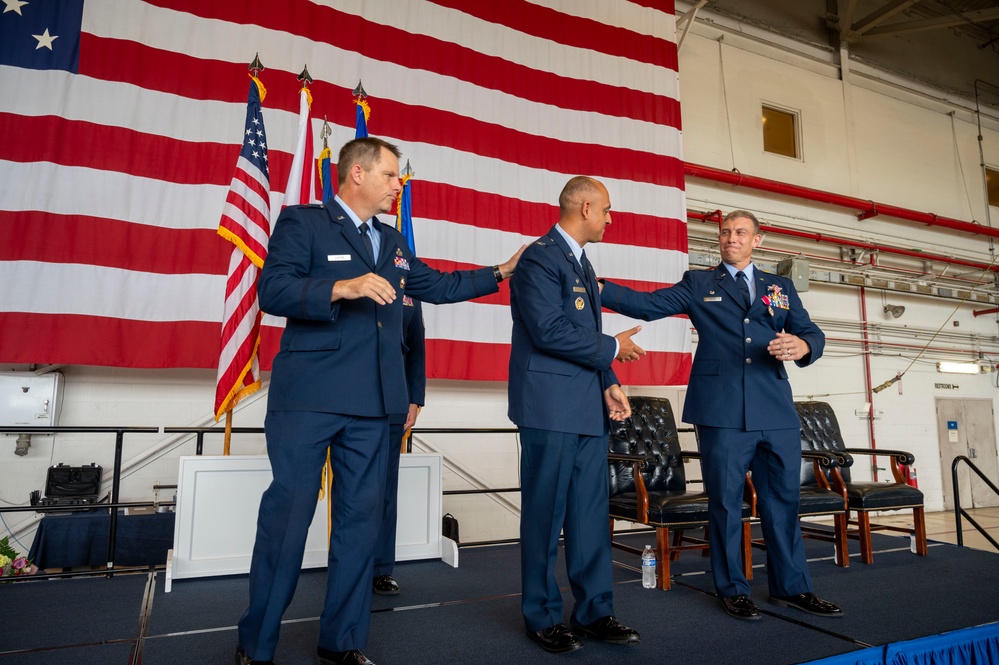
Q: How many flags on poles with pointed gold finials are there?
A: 5